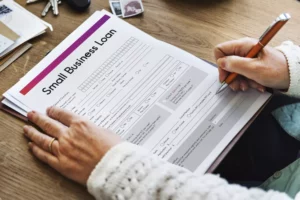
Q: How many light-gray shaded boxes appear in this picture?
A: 3